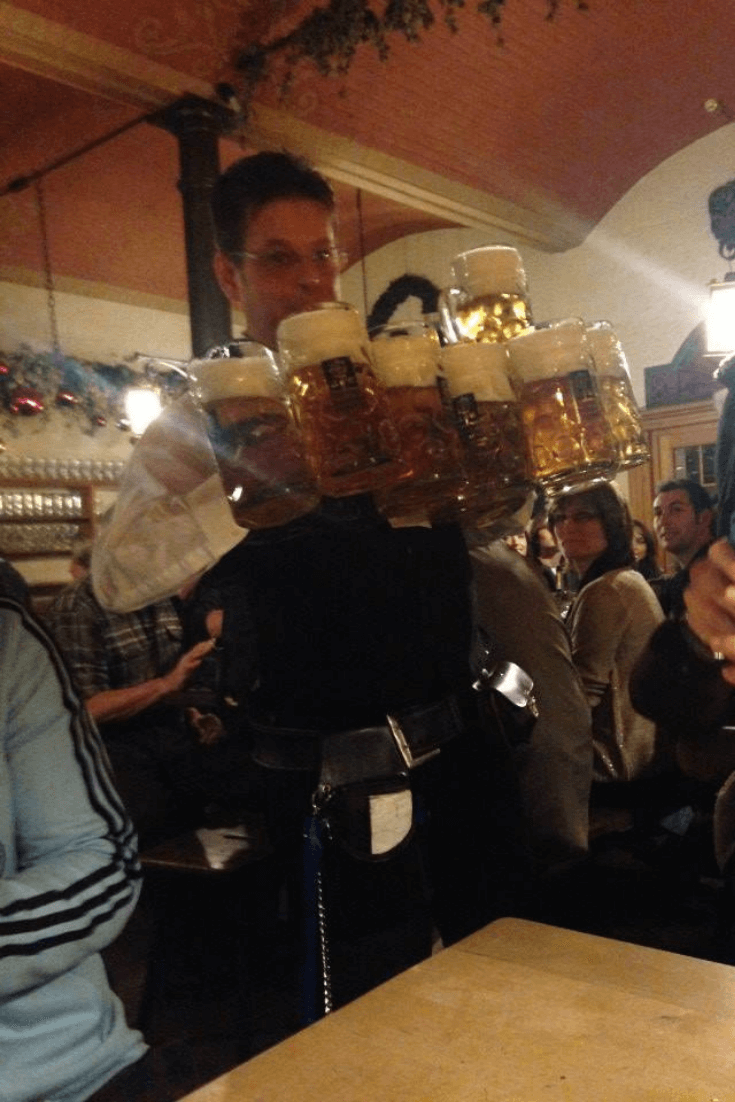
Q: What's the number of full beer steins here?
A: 7